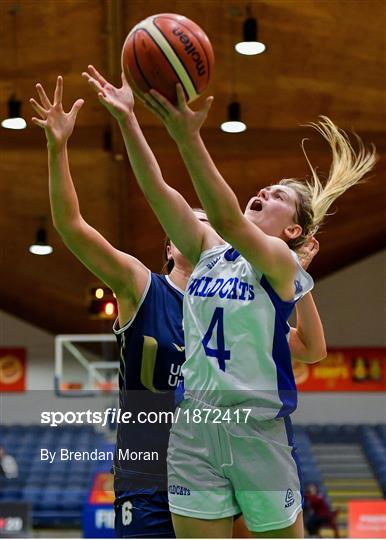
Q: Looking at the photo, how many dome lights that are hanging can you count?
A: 4